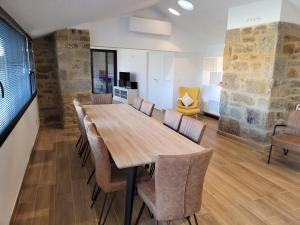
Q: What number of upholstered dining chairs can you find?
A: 10